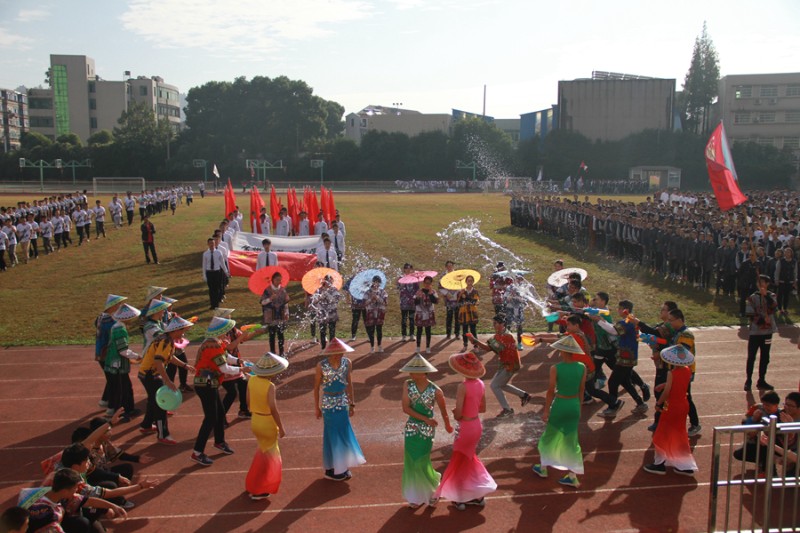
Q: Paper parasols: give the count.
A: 7